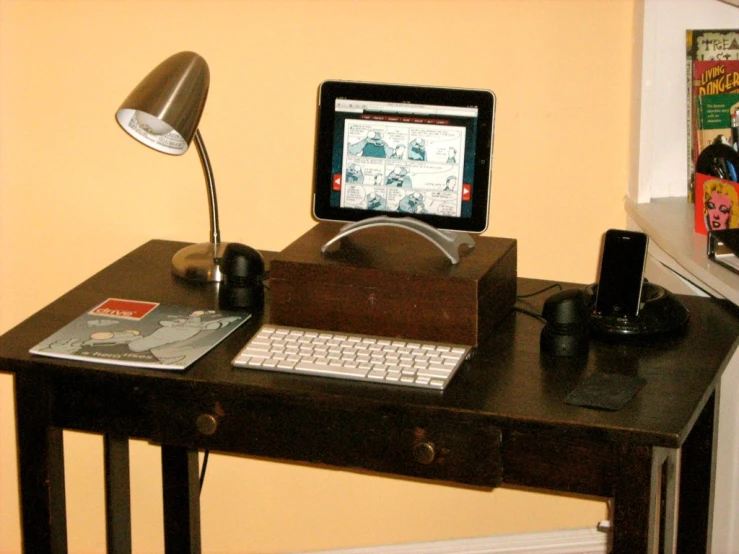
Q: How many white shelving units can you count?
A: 1